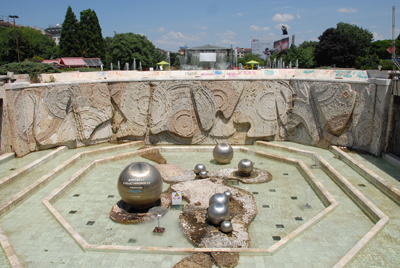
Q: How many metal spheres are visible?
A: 9